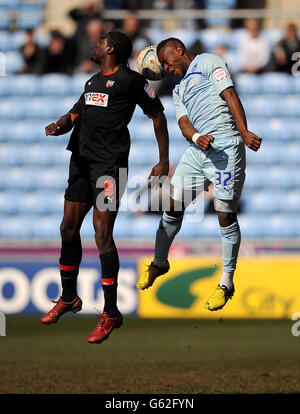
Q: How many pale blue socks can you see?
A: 2